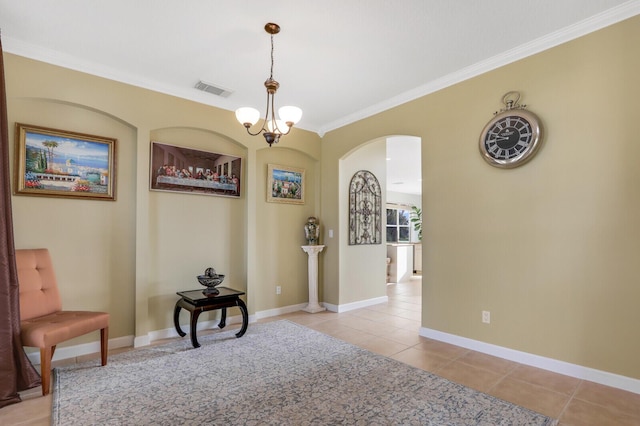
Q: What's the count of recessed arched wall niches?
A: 3